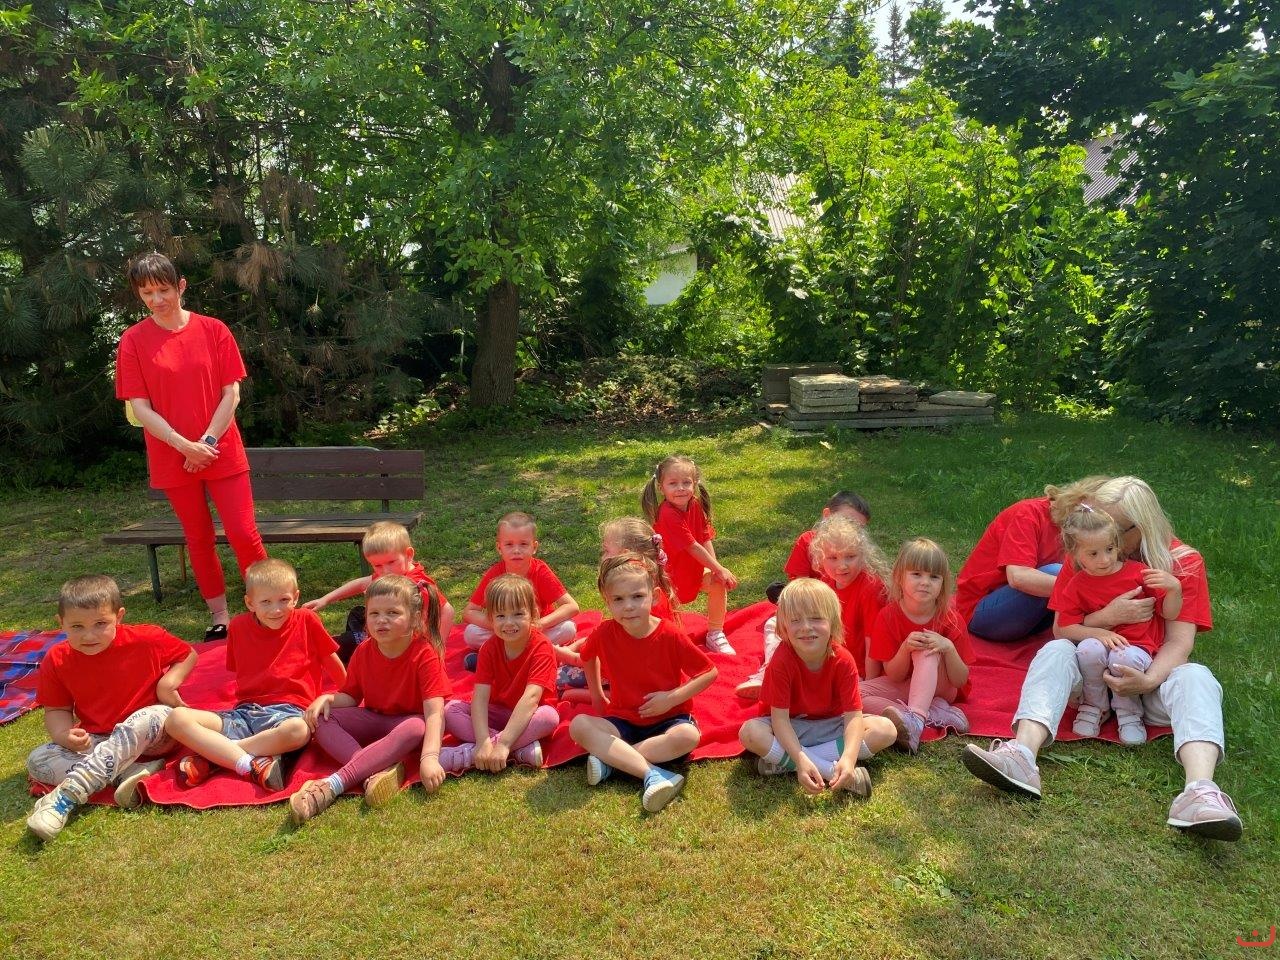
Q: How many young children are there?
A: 14